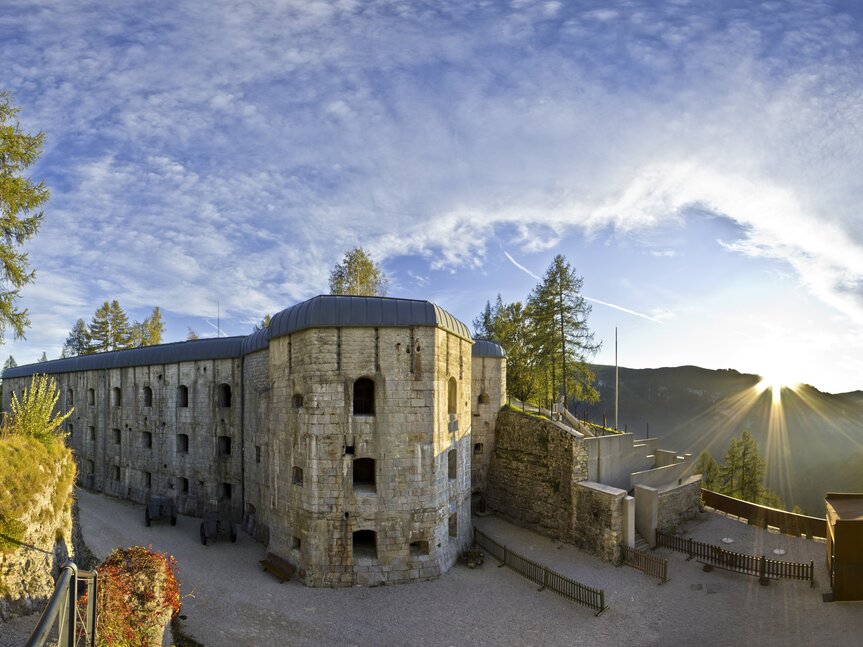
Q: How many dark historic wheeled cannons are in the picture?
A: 2